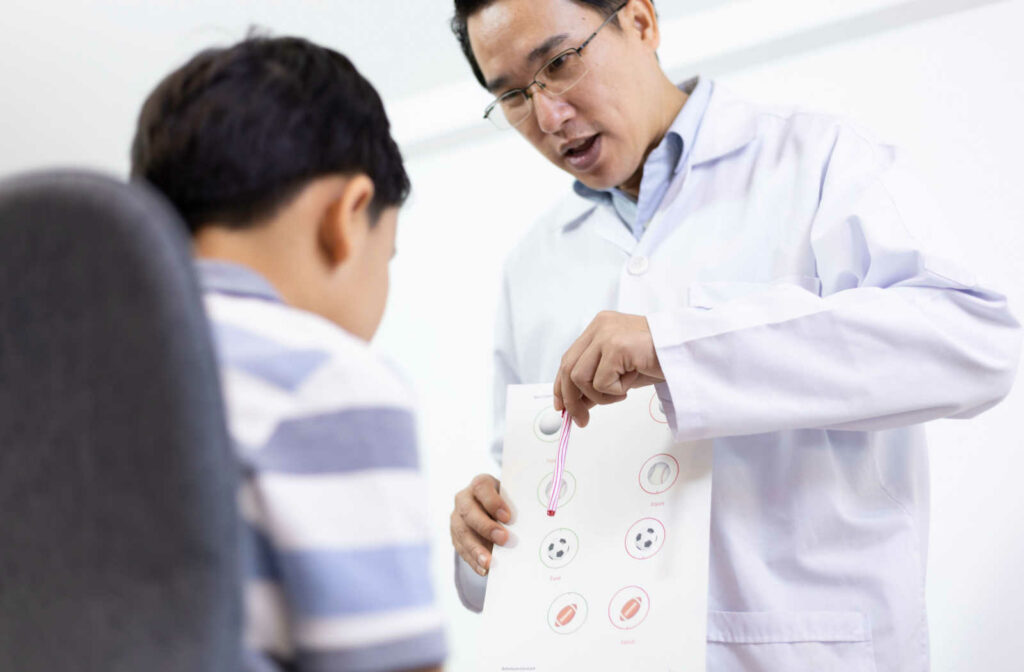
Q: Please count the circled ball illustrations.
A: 8